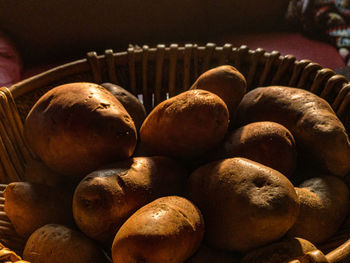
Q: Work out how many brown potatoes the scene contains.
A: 13